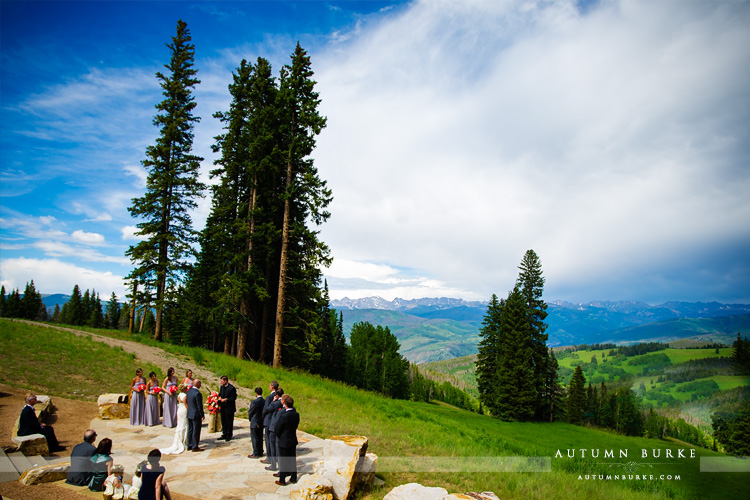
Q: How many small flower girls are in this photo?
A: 2